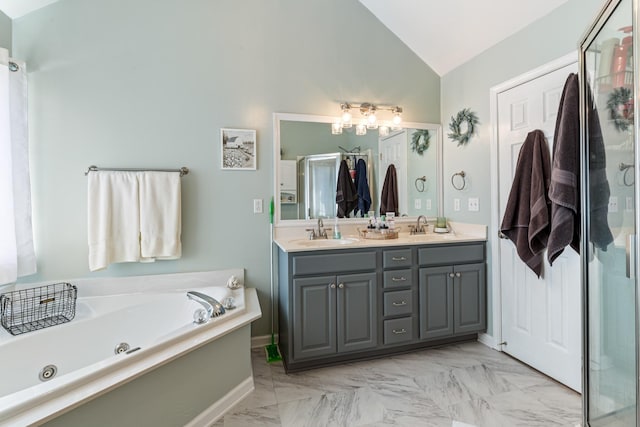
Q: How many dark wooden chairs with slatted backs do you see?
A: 0